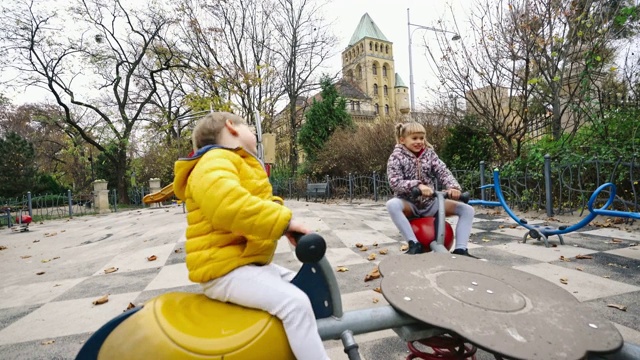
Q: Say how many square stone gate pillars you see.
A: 2